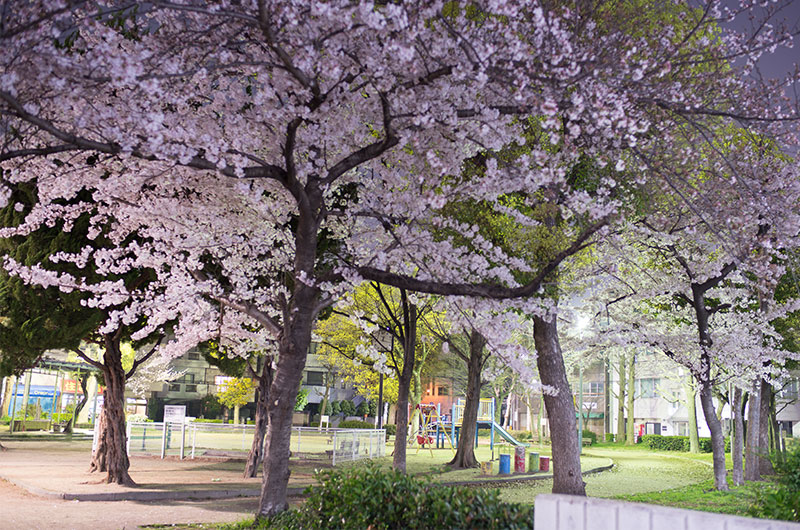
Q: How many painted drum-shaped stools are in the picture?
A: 5